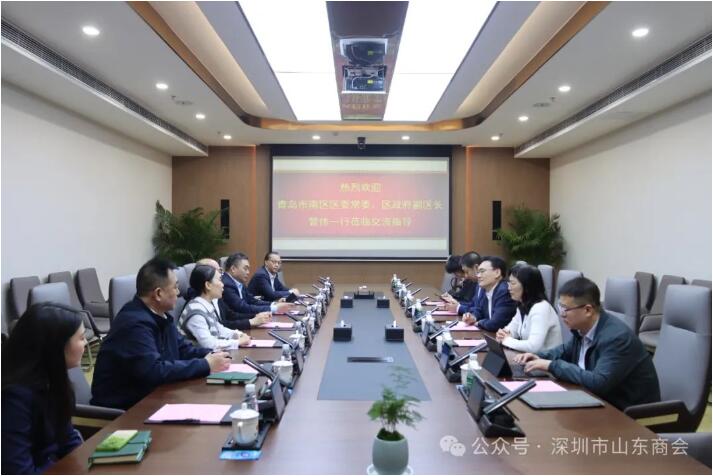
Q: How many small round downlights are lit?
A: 10